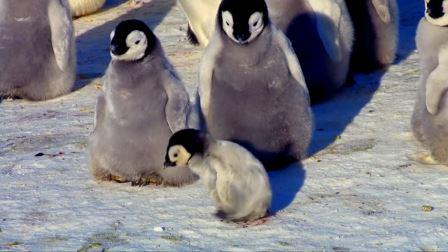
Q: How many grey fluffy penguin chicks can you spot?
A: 7